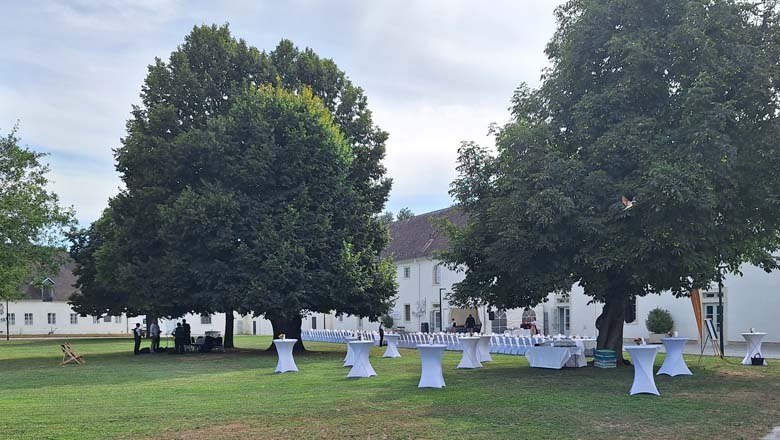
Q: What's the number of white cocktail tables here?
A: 10